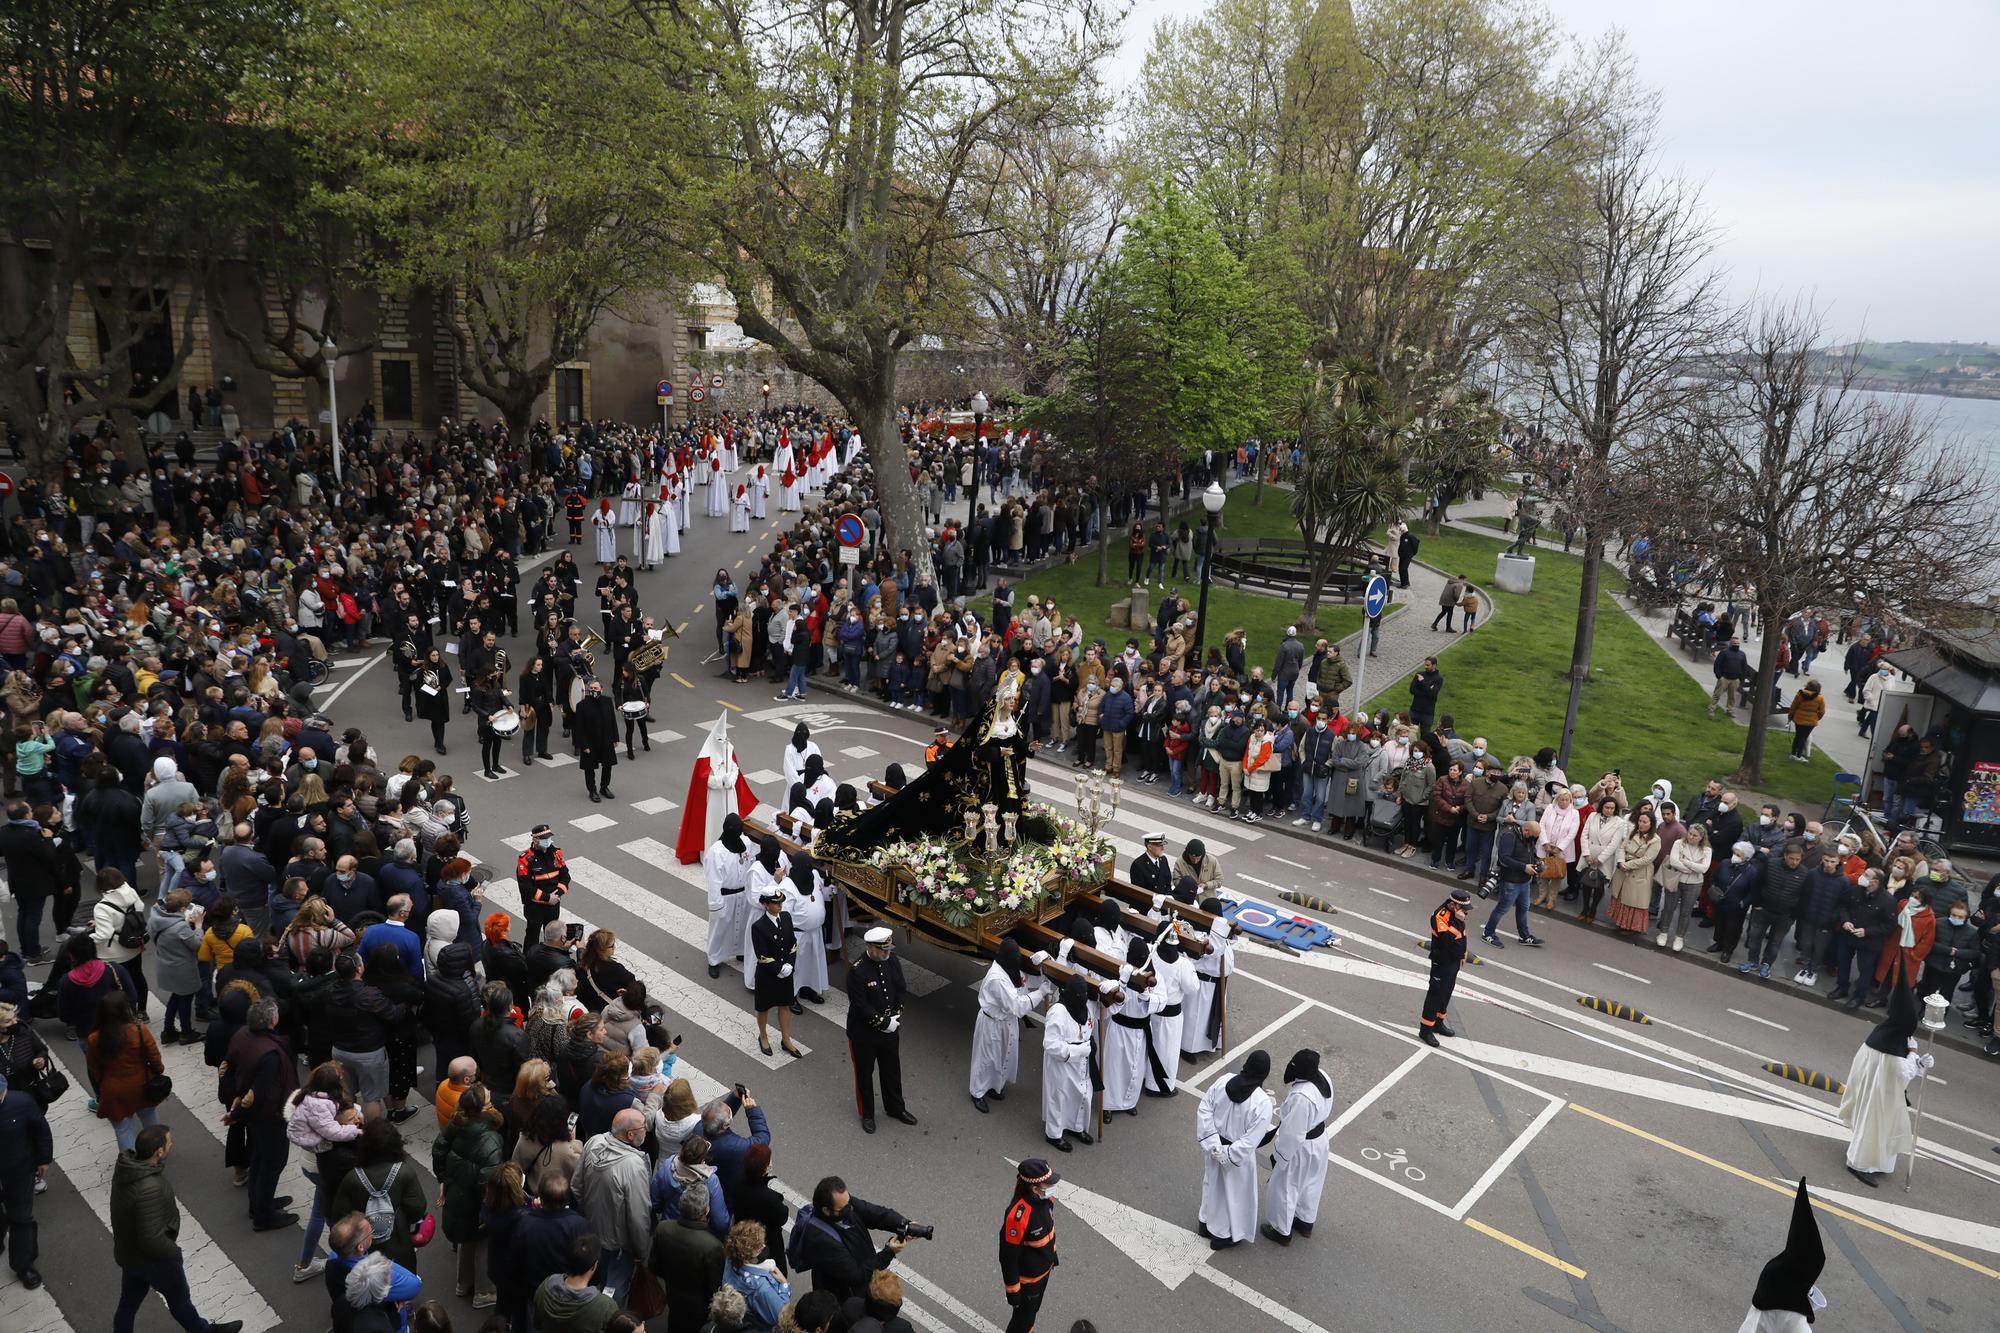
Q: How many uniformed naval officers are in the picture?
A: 3